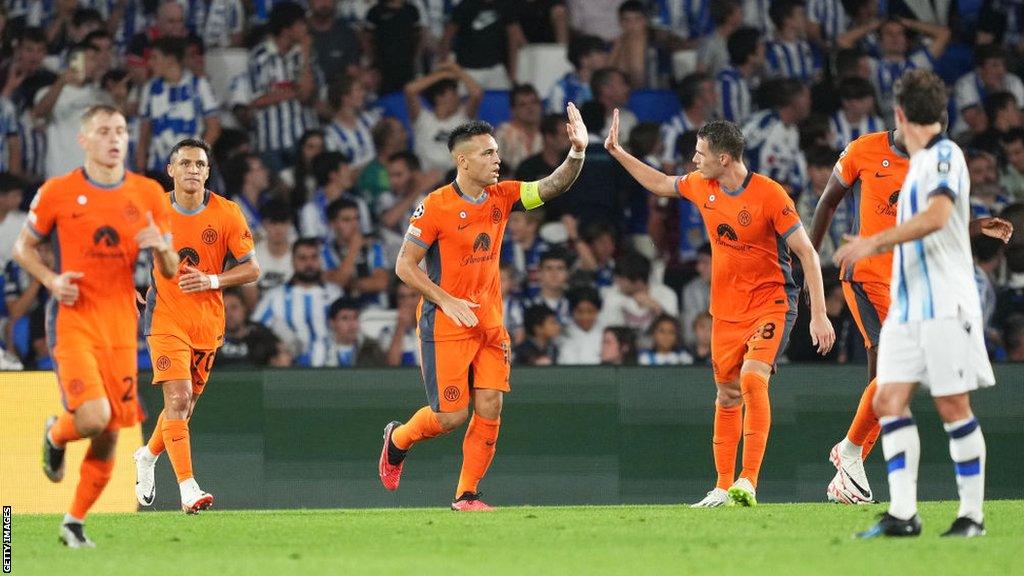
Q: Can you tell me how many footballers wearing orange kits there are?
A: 5